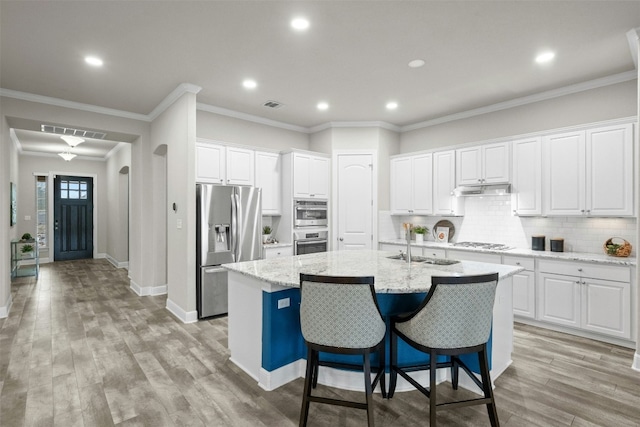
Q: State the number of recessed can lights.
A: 6